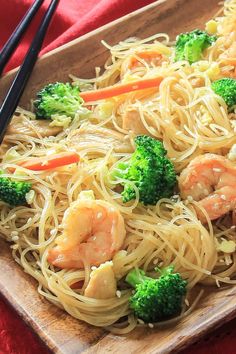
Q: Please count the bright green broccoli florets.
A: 6